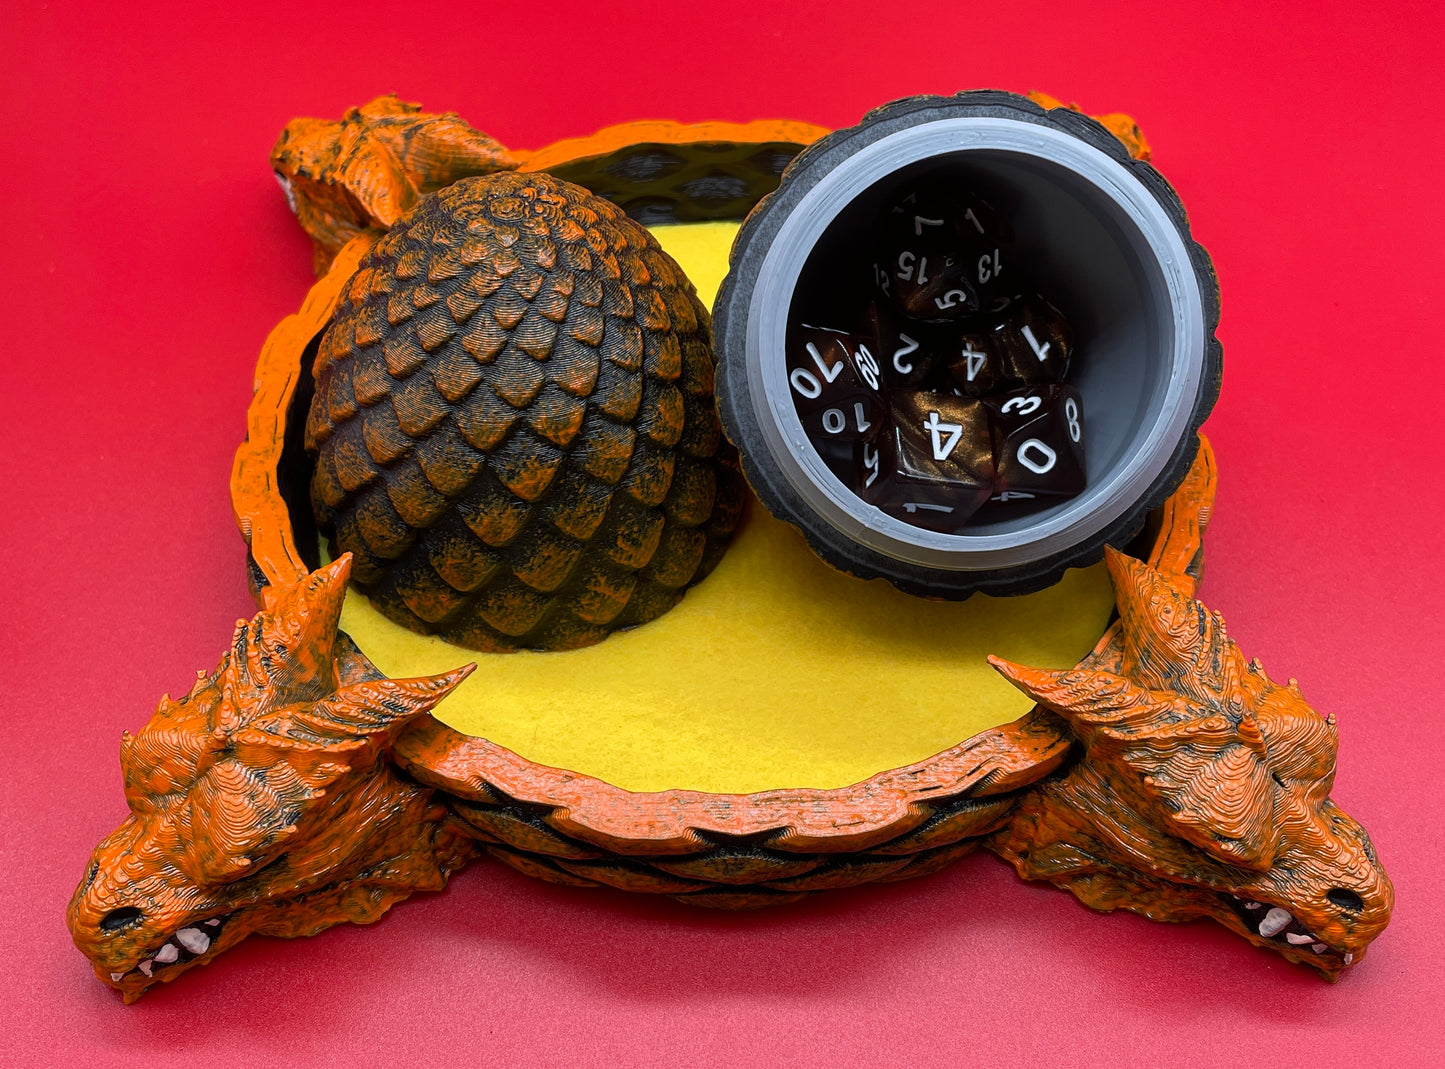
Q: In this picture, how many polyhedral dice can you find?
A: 7